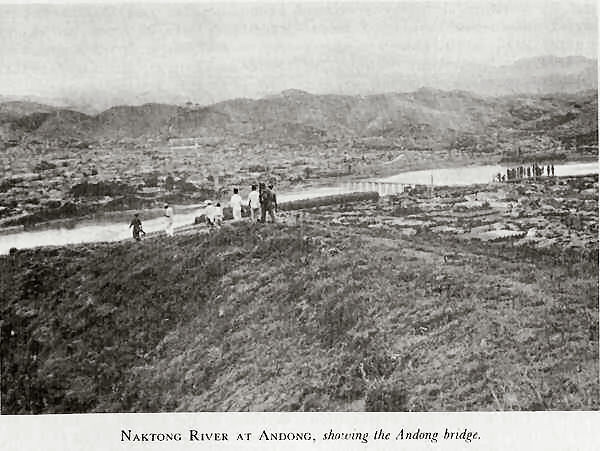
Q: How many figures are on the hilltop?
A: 8